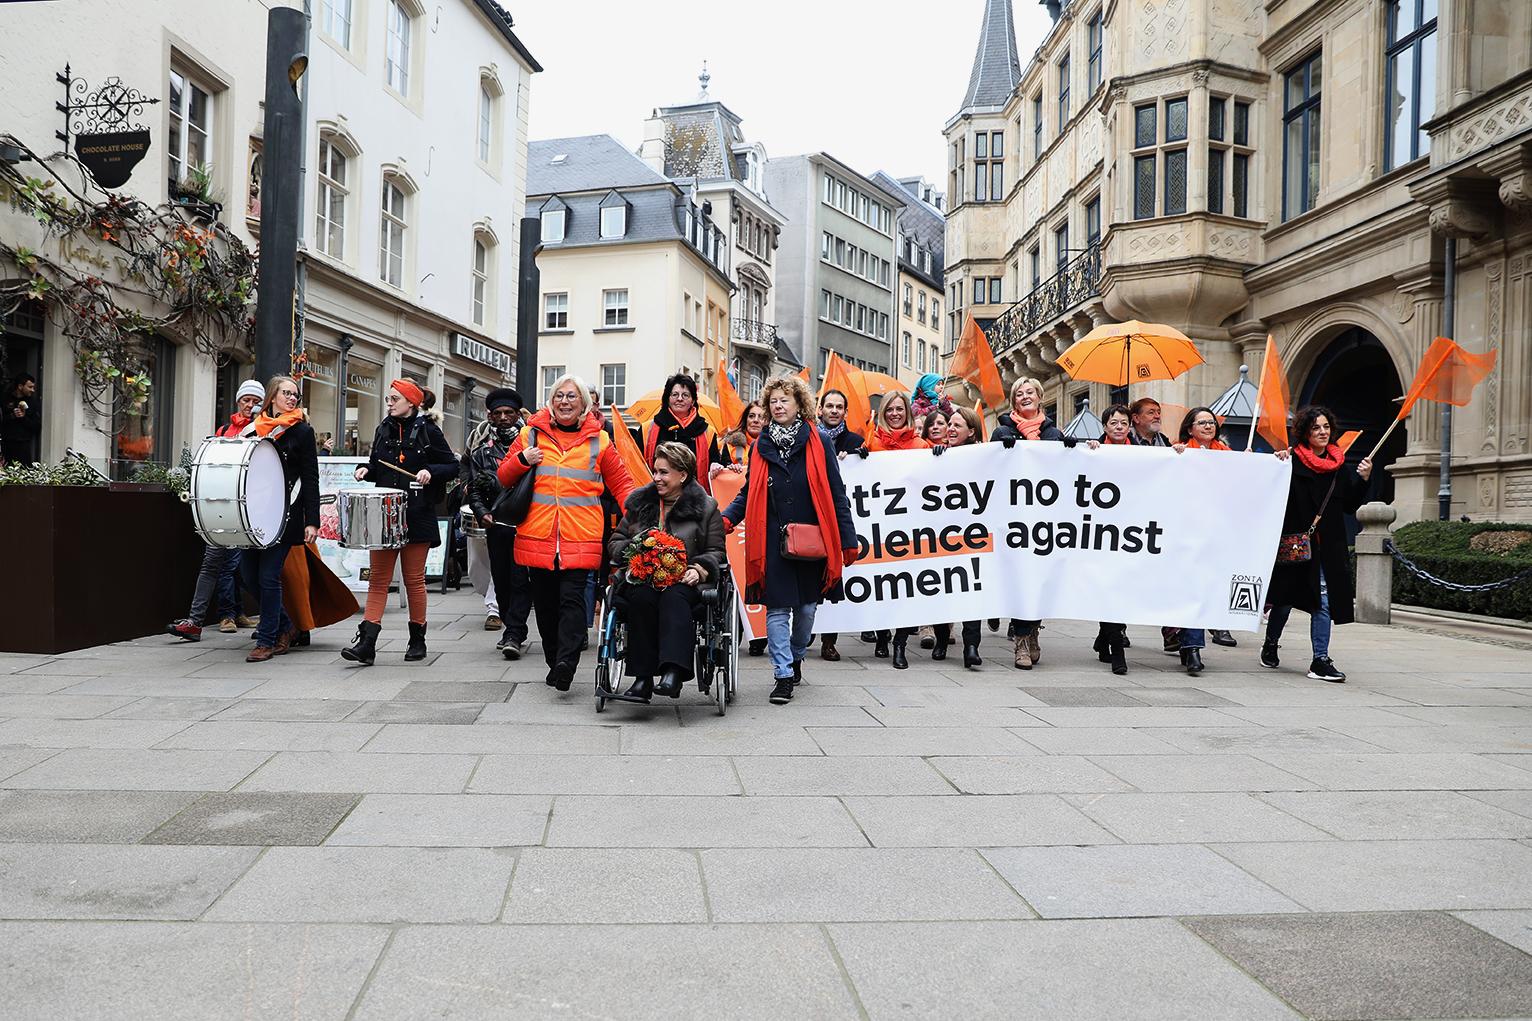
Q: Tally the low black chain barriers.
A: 1